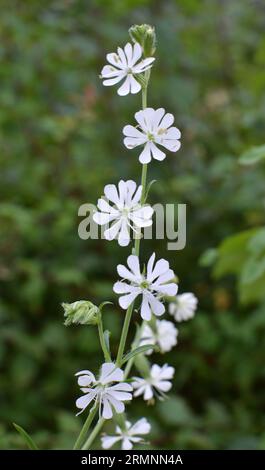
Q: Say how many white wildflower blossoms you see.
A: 9